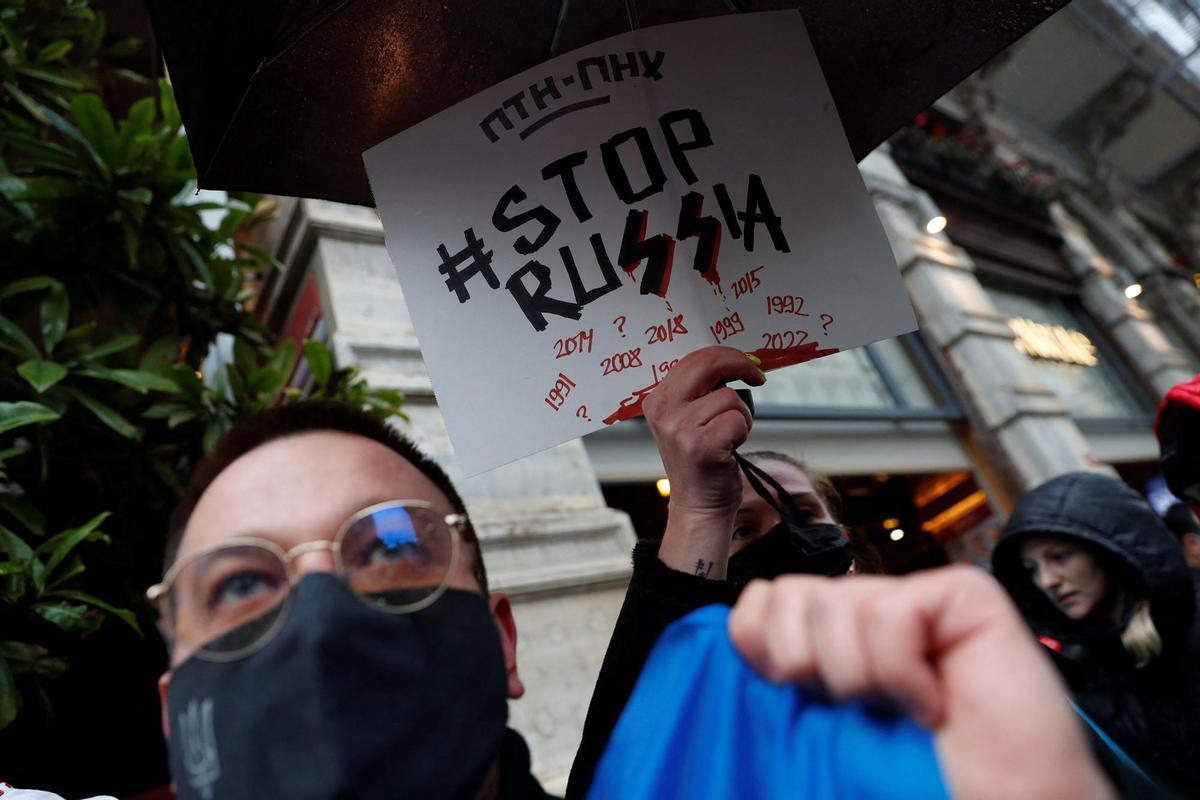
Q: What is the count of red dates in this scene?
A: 9